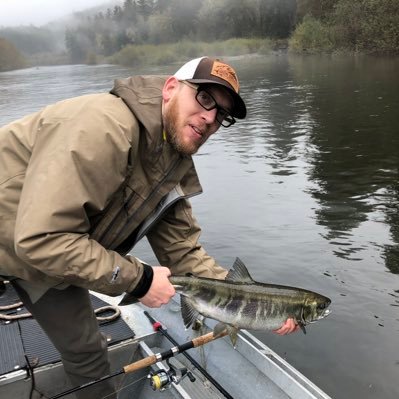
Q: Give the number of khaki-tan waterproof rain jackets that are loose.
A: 1